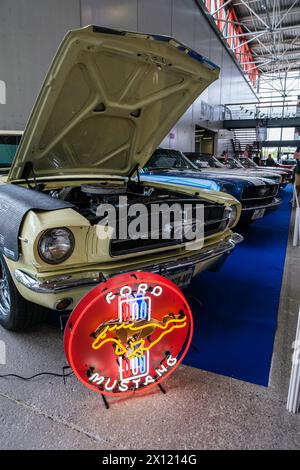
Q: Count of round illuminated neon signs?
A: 1